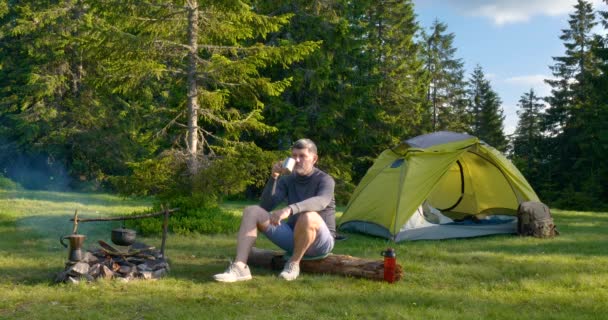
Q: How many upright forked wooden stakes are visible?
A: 2